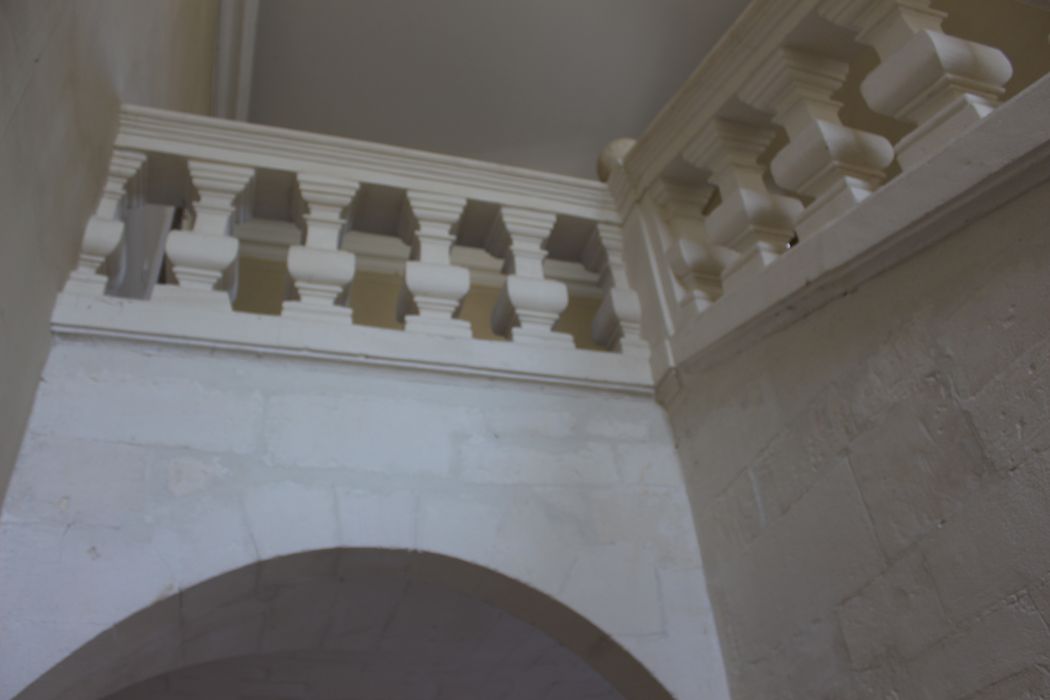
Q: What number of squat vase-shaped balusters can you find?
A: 10